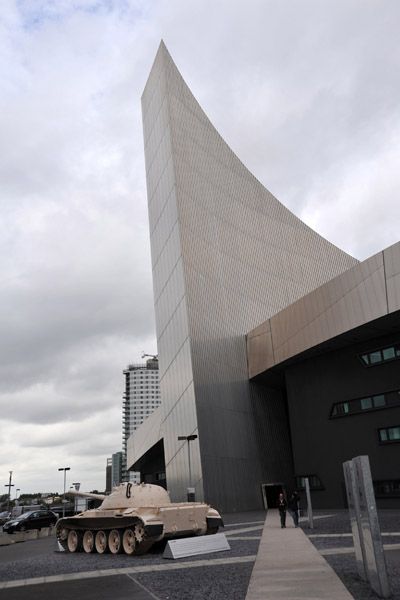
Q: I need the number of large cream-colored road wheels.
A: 5